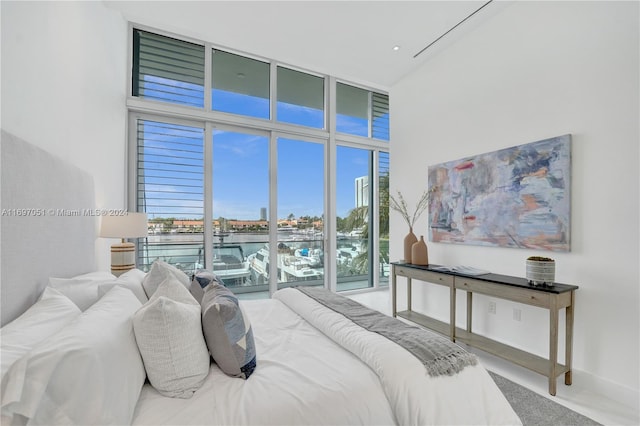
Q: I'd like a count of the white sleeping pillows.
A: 4